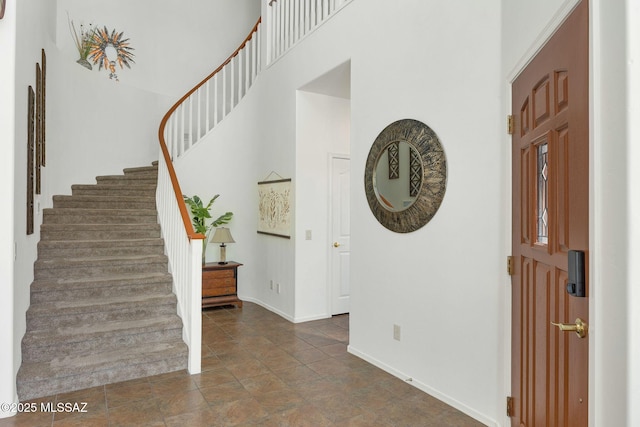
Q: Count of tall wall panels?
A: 3